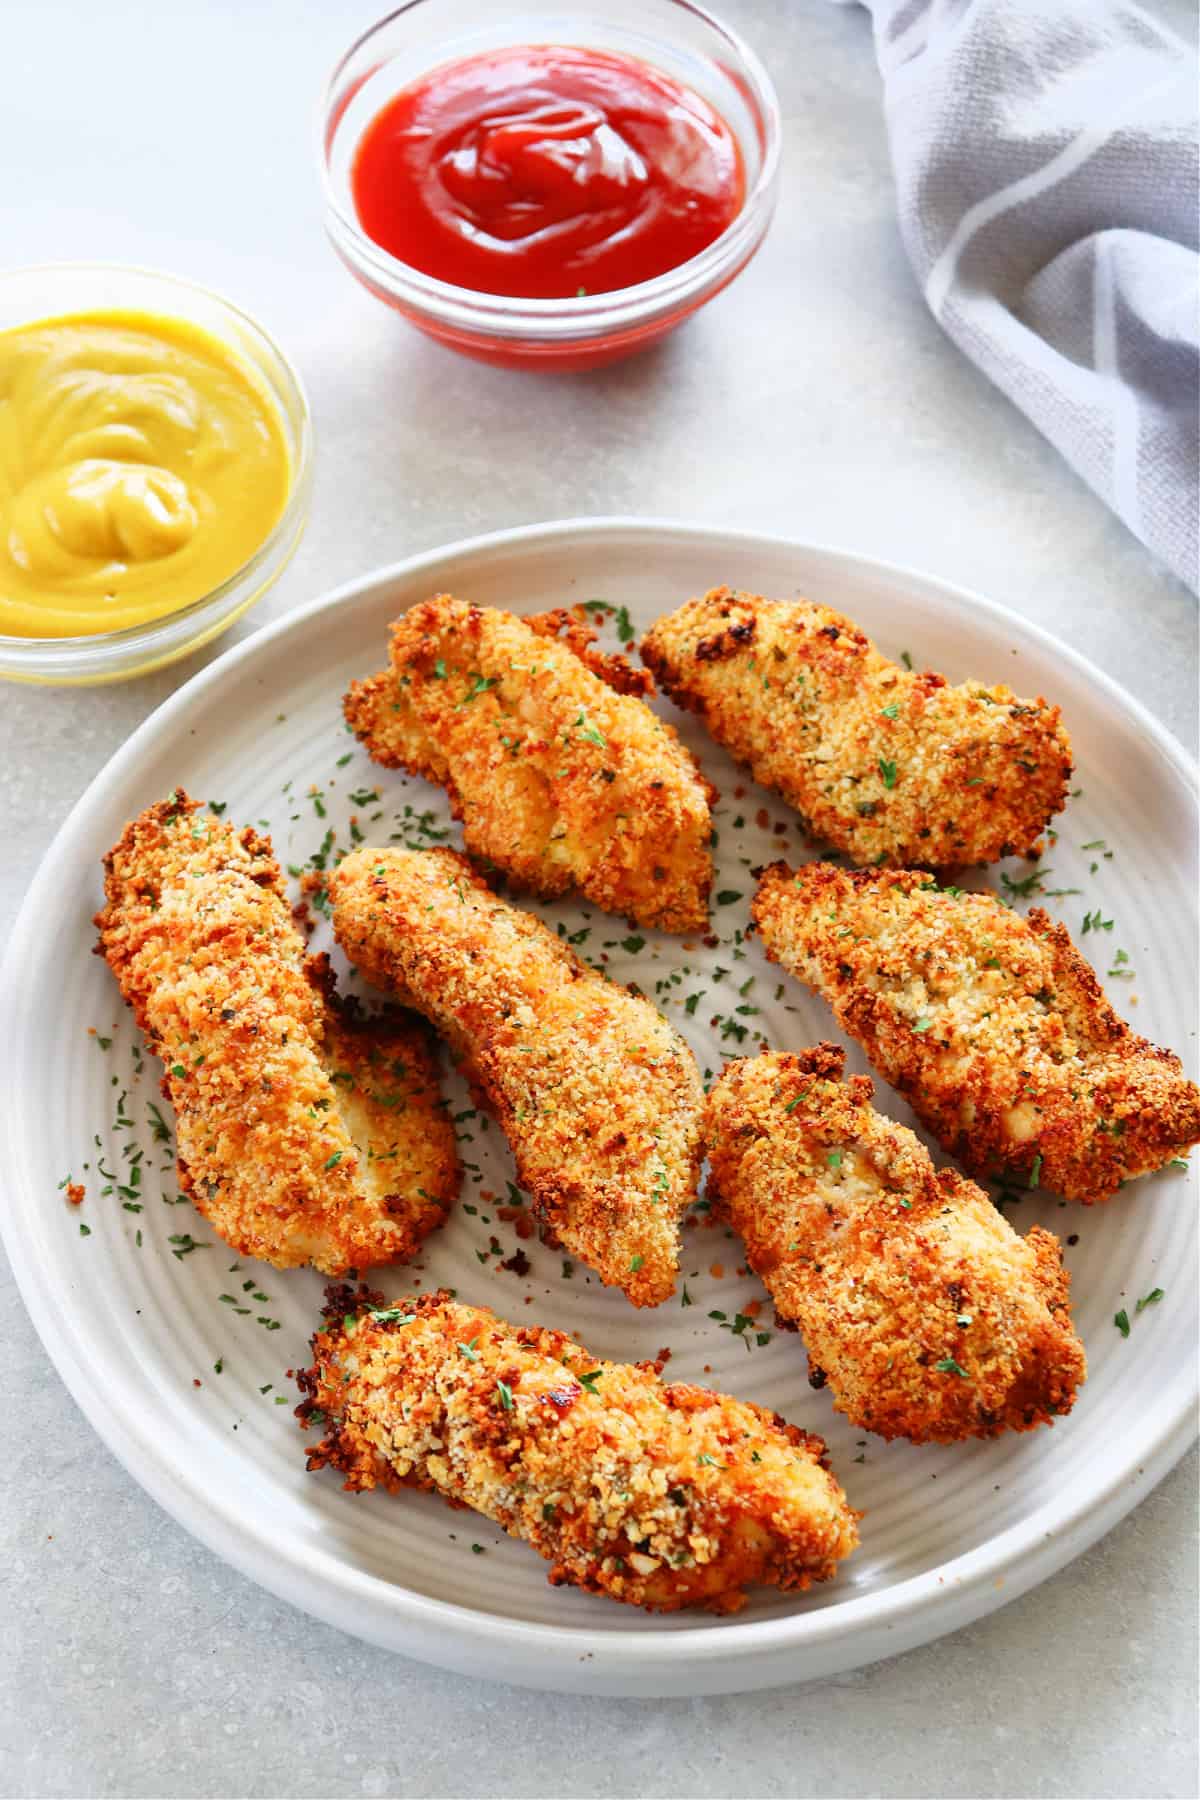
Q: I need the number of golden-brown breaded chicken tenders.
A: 7